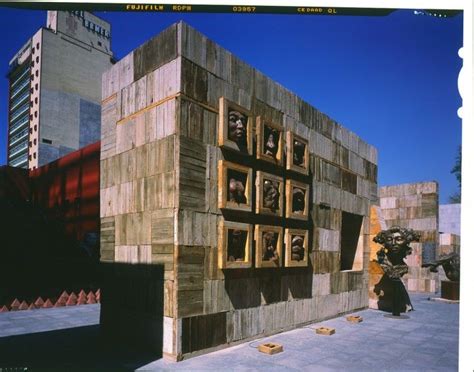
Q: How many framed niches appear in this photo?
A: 9